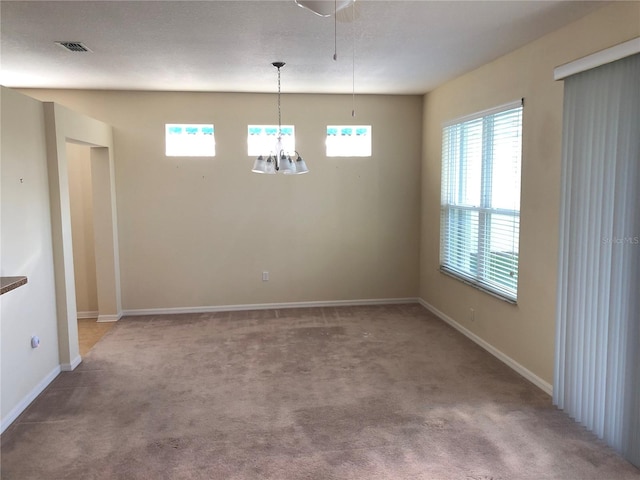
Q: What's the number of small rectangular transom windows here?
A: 3